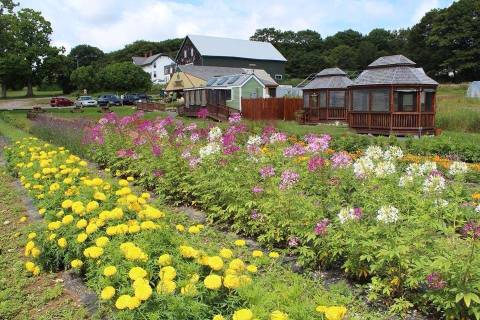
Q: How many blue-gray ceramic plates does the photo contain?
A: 0